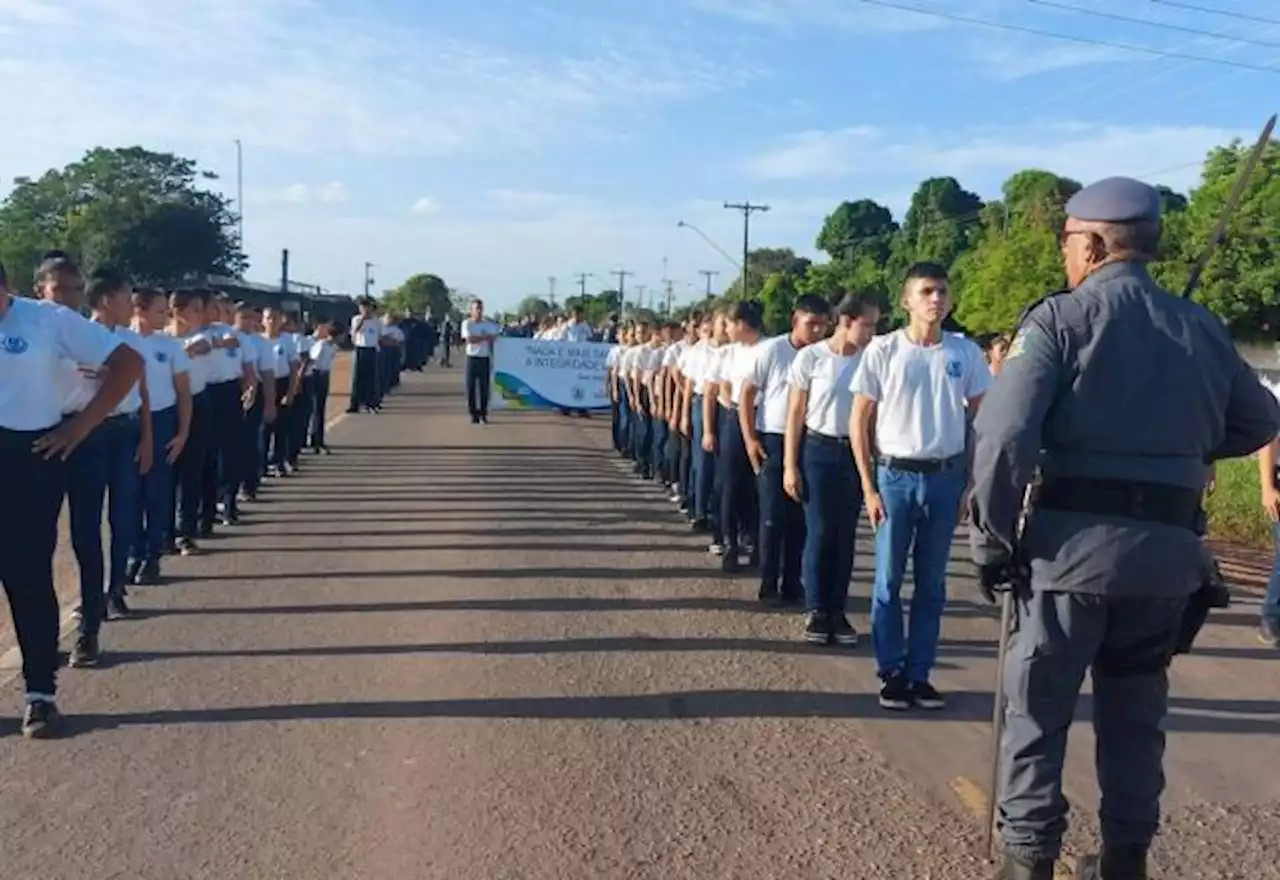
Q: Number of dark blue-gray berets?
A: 1